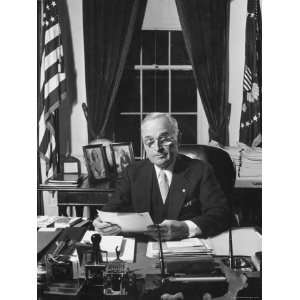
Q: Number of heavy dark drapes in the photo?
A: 2